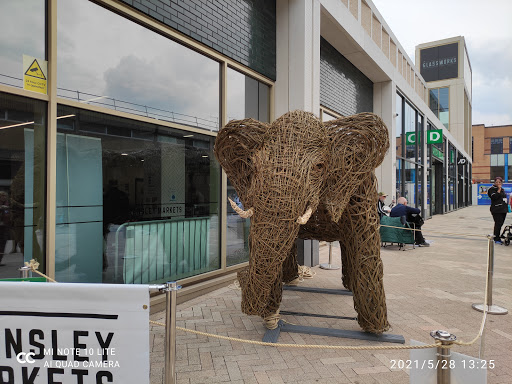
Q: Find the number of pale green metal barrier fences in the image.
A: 1